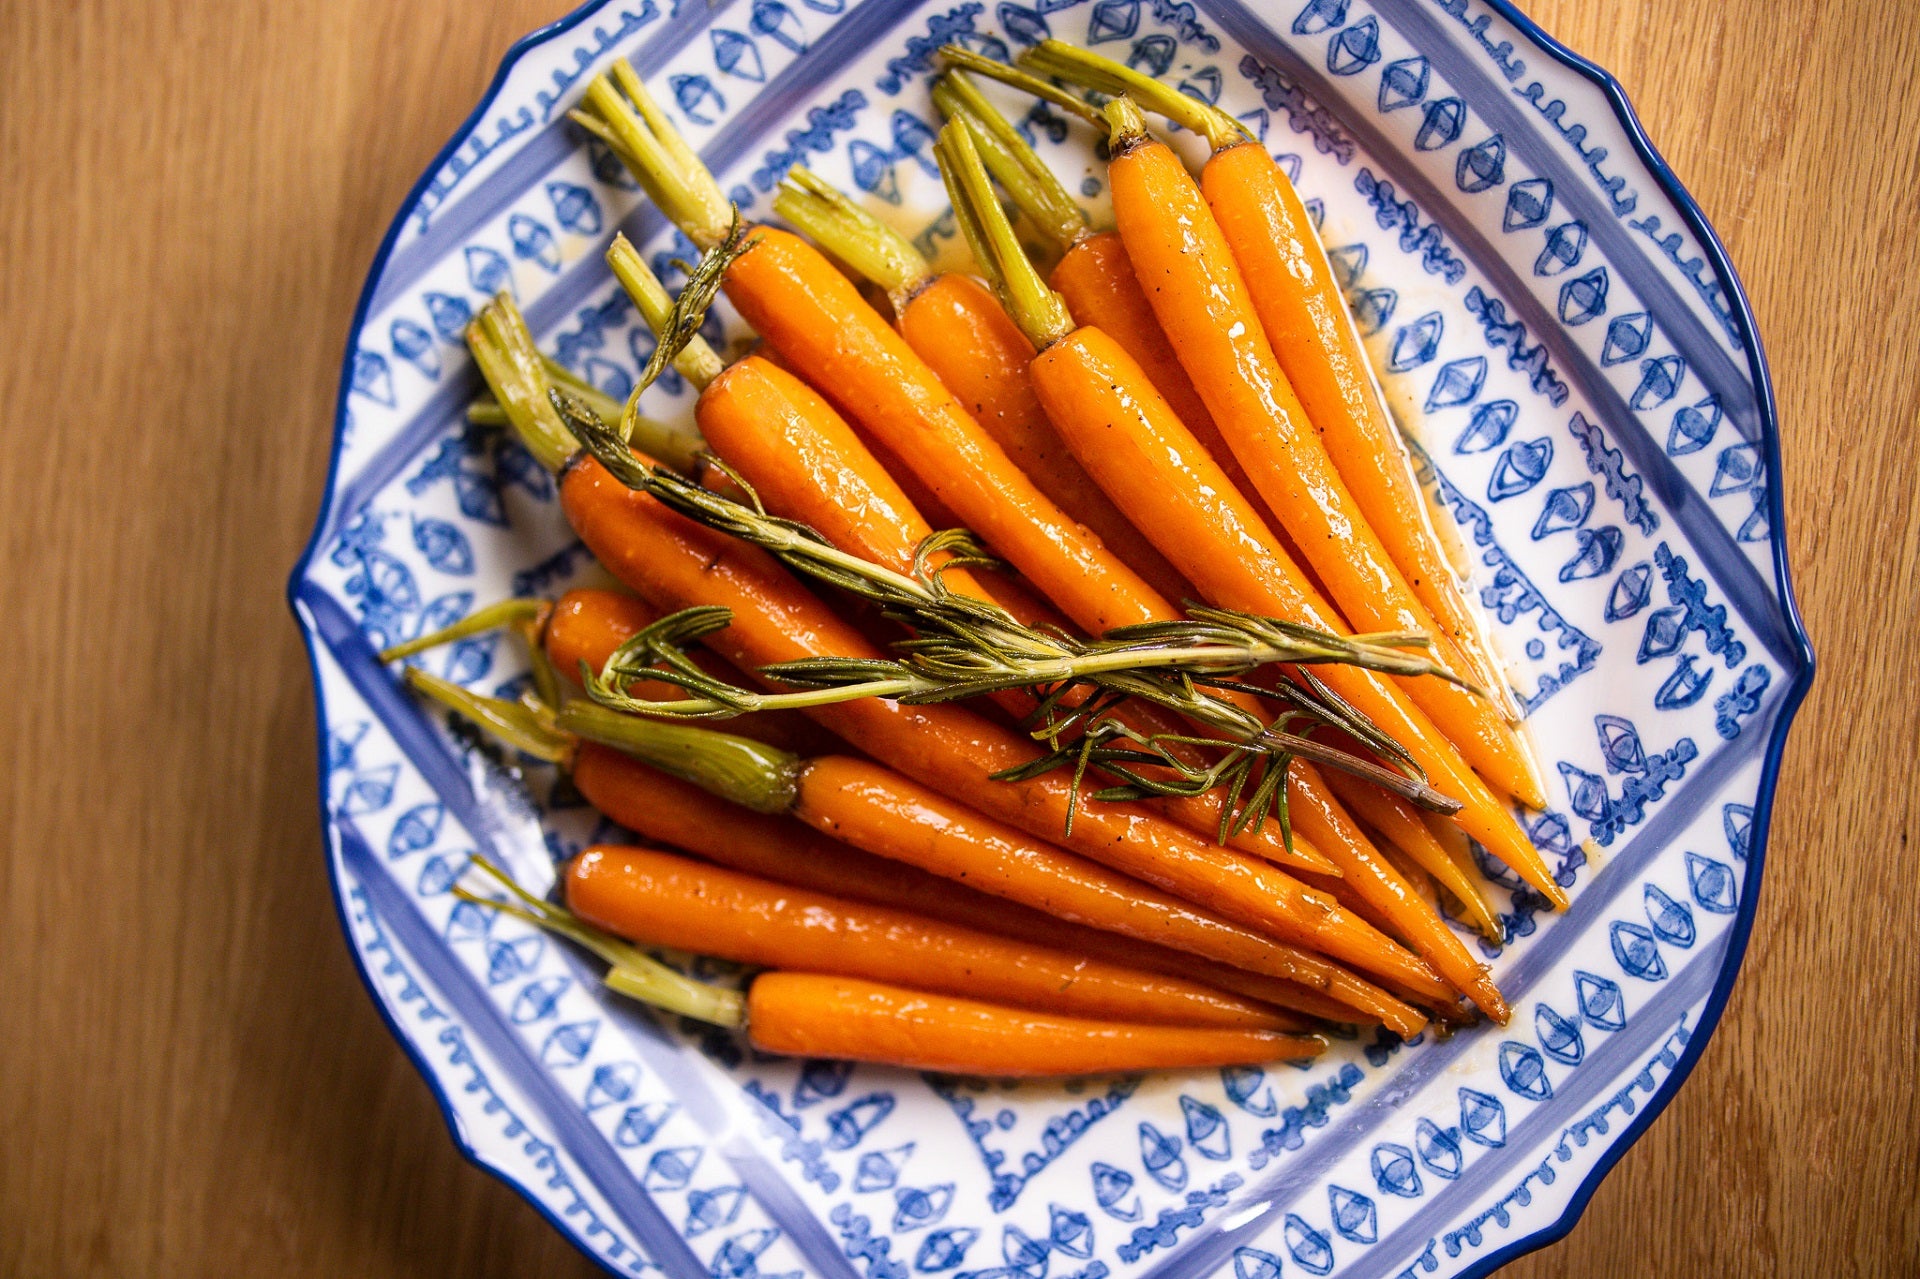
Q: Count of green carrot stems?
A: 13